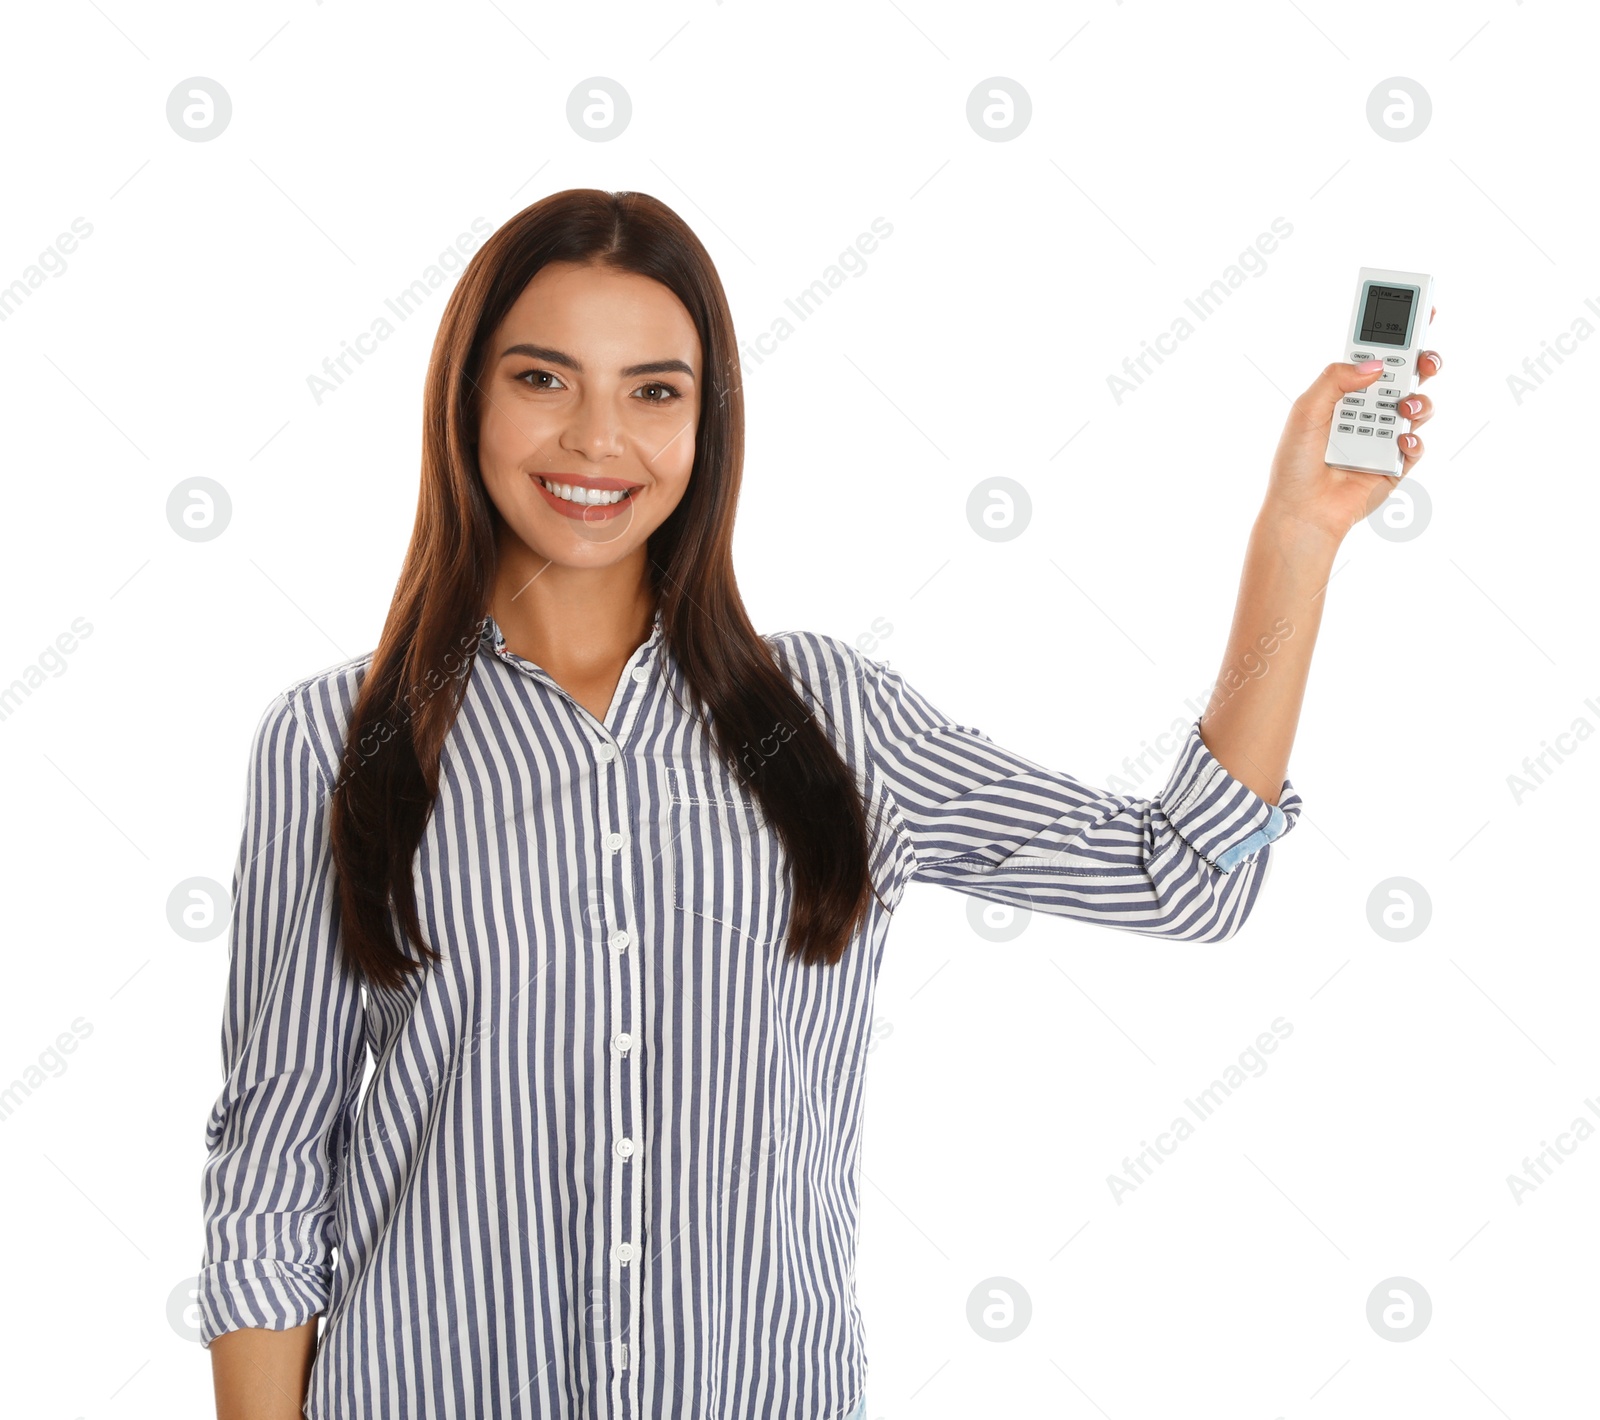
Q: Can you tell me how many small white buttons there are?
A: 7